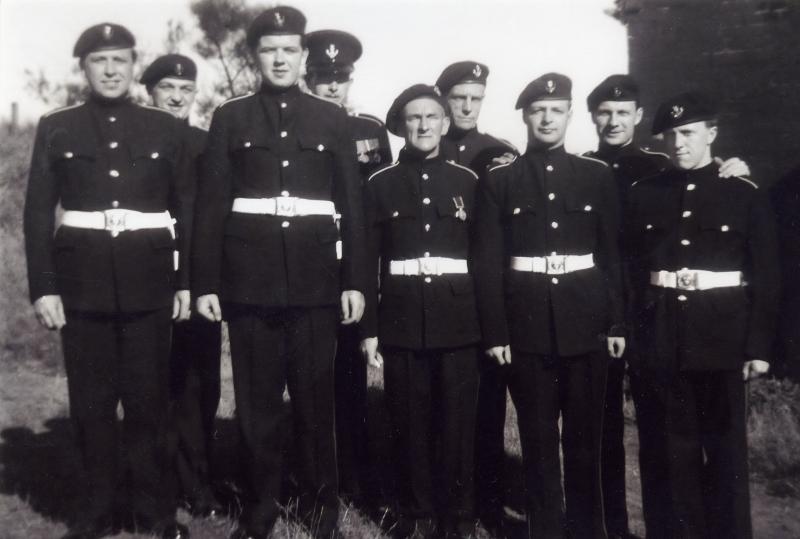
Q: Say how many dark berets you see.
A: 8